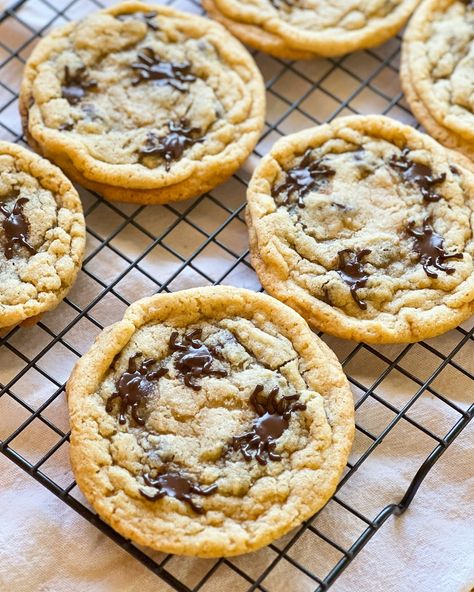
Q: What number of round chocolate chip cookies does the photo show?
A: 6